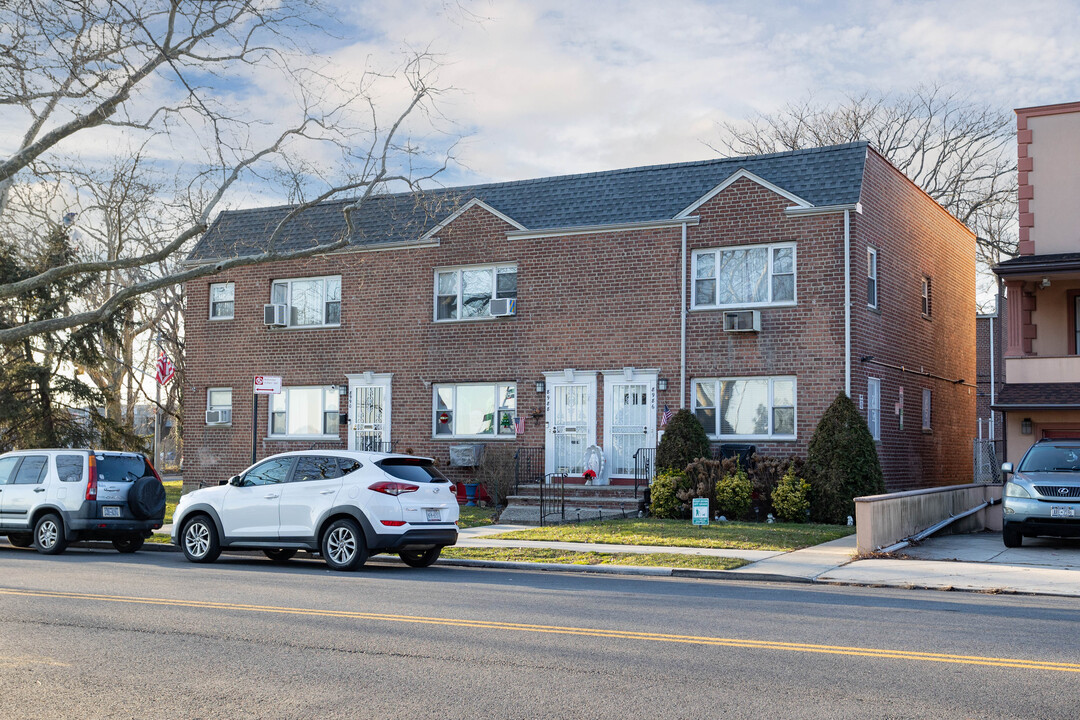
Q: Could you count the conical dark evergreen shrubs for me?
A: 2